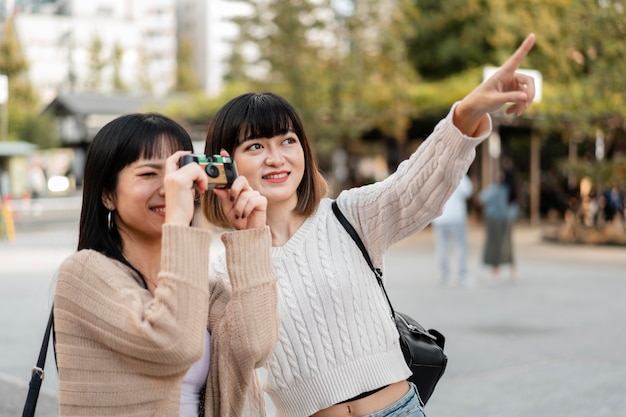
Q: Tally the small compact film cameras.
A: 1